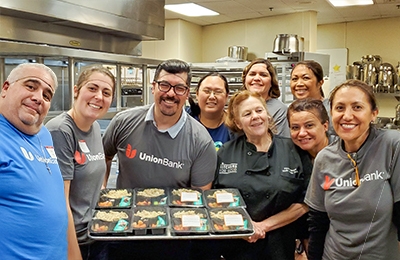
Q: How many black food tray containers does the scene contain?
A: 8